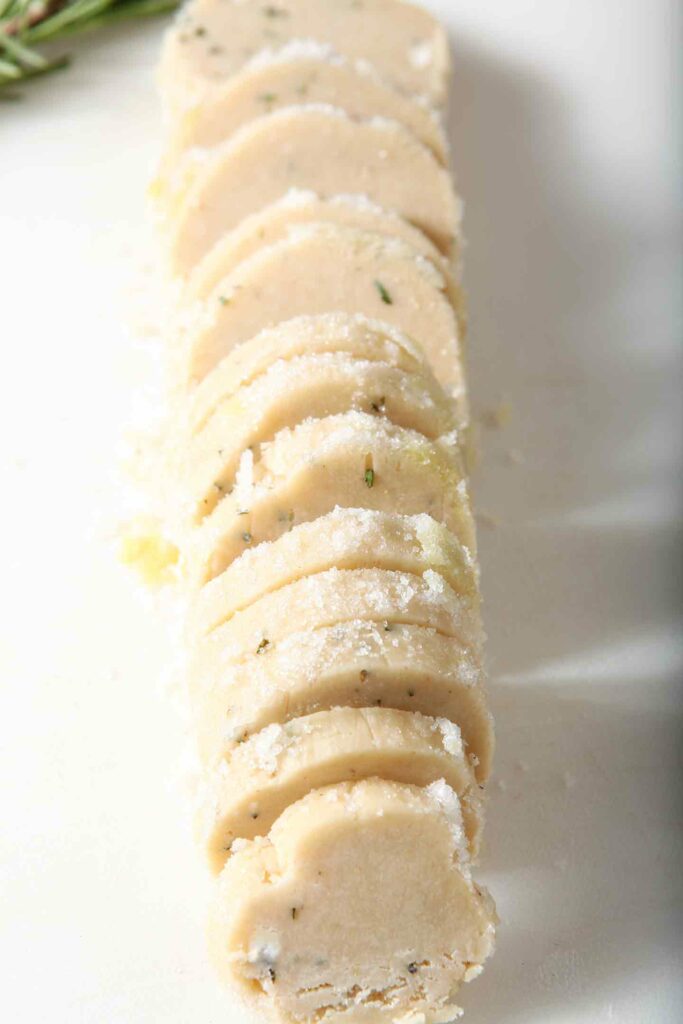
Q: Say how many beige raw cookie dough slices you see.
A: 13